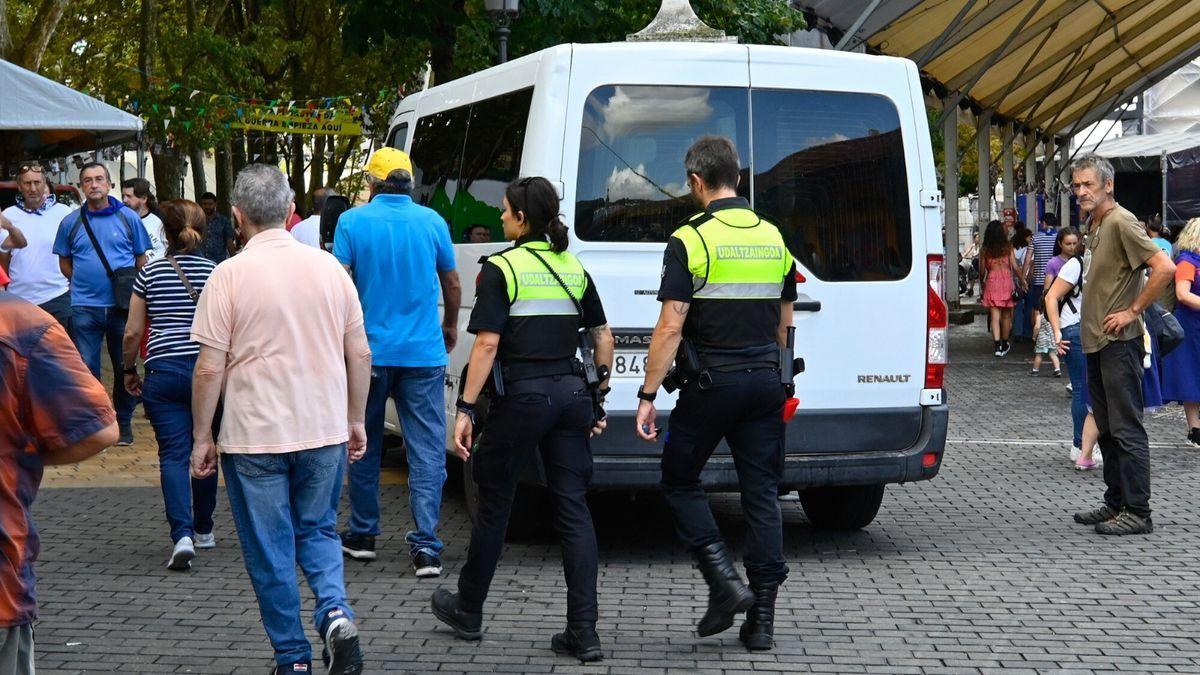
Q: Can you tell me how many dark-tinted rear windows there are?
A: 2